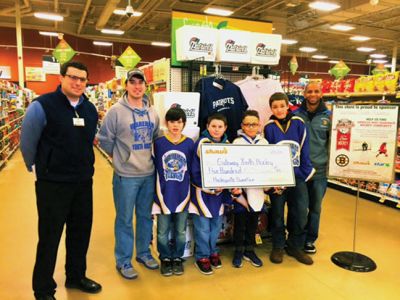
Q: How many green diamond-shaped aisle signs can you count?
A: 5